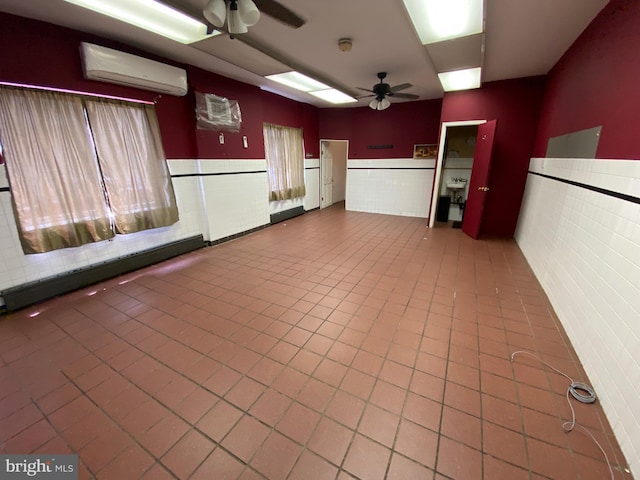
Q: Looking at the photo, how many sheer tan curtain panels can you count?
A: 3